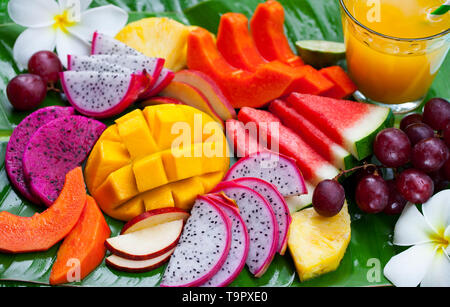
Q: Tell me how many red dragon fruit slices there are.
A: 2